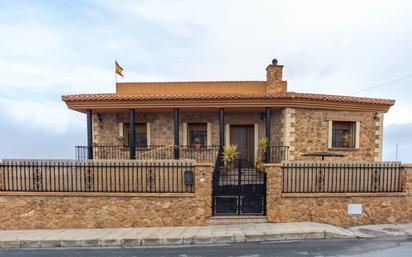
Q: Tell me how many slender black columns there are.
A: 5